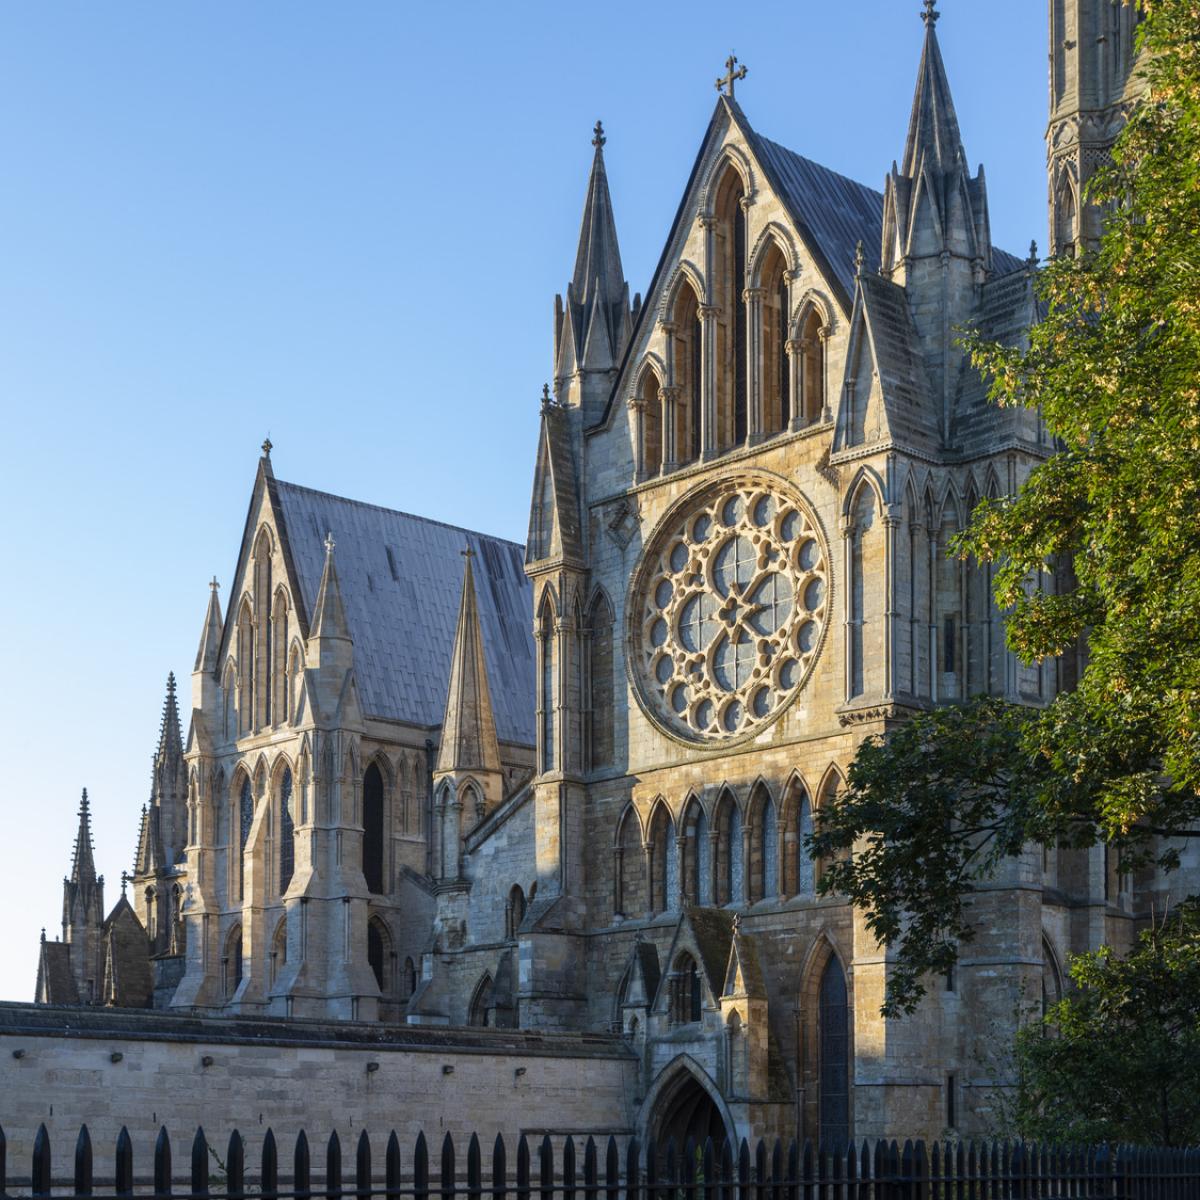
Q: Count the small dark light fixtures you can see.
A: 6